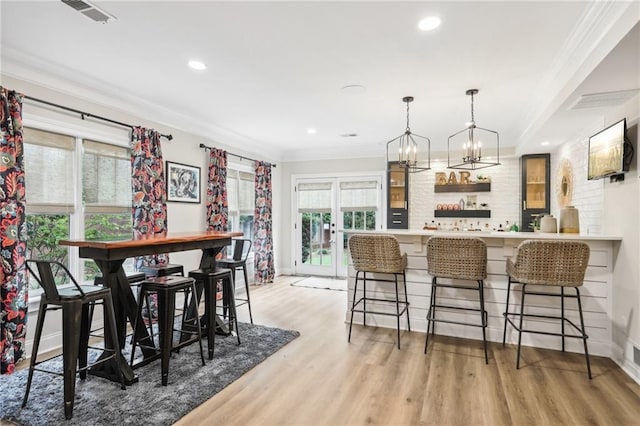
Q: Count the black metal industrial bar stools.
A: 6